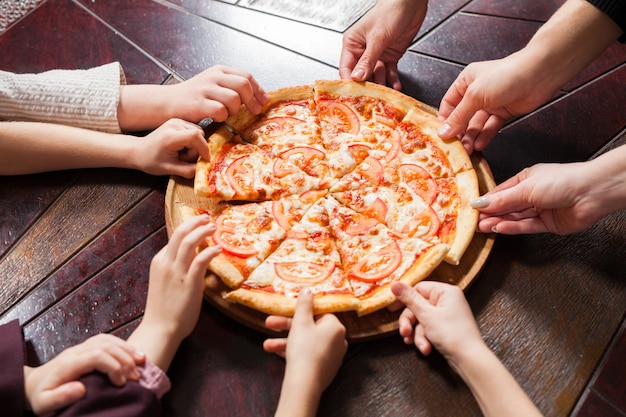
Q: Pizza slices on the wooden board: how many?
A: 8